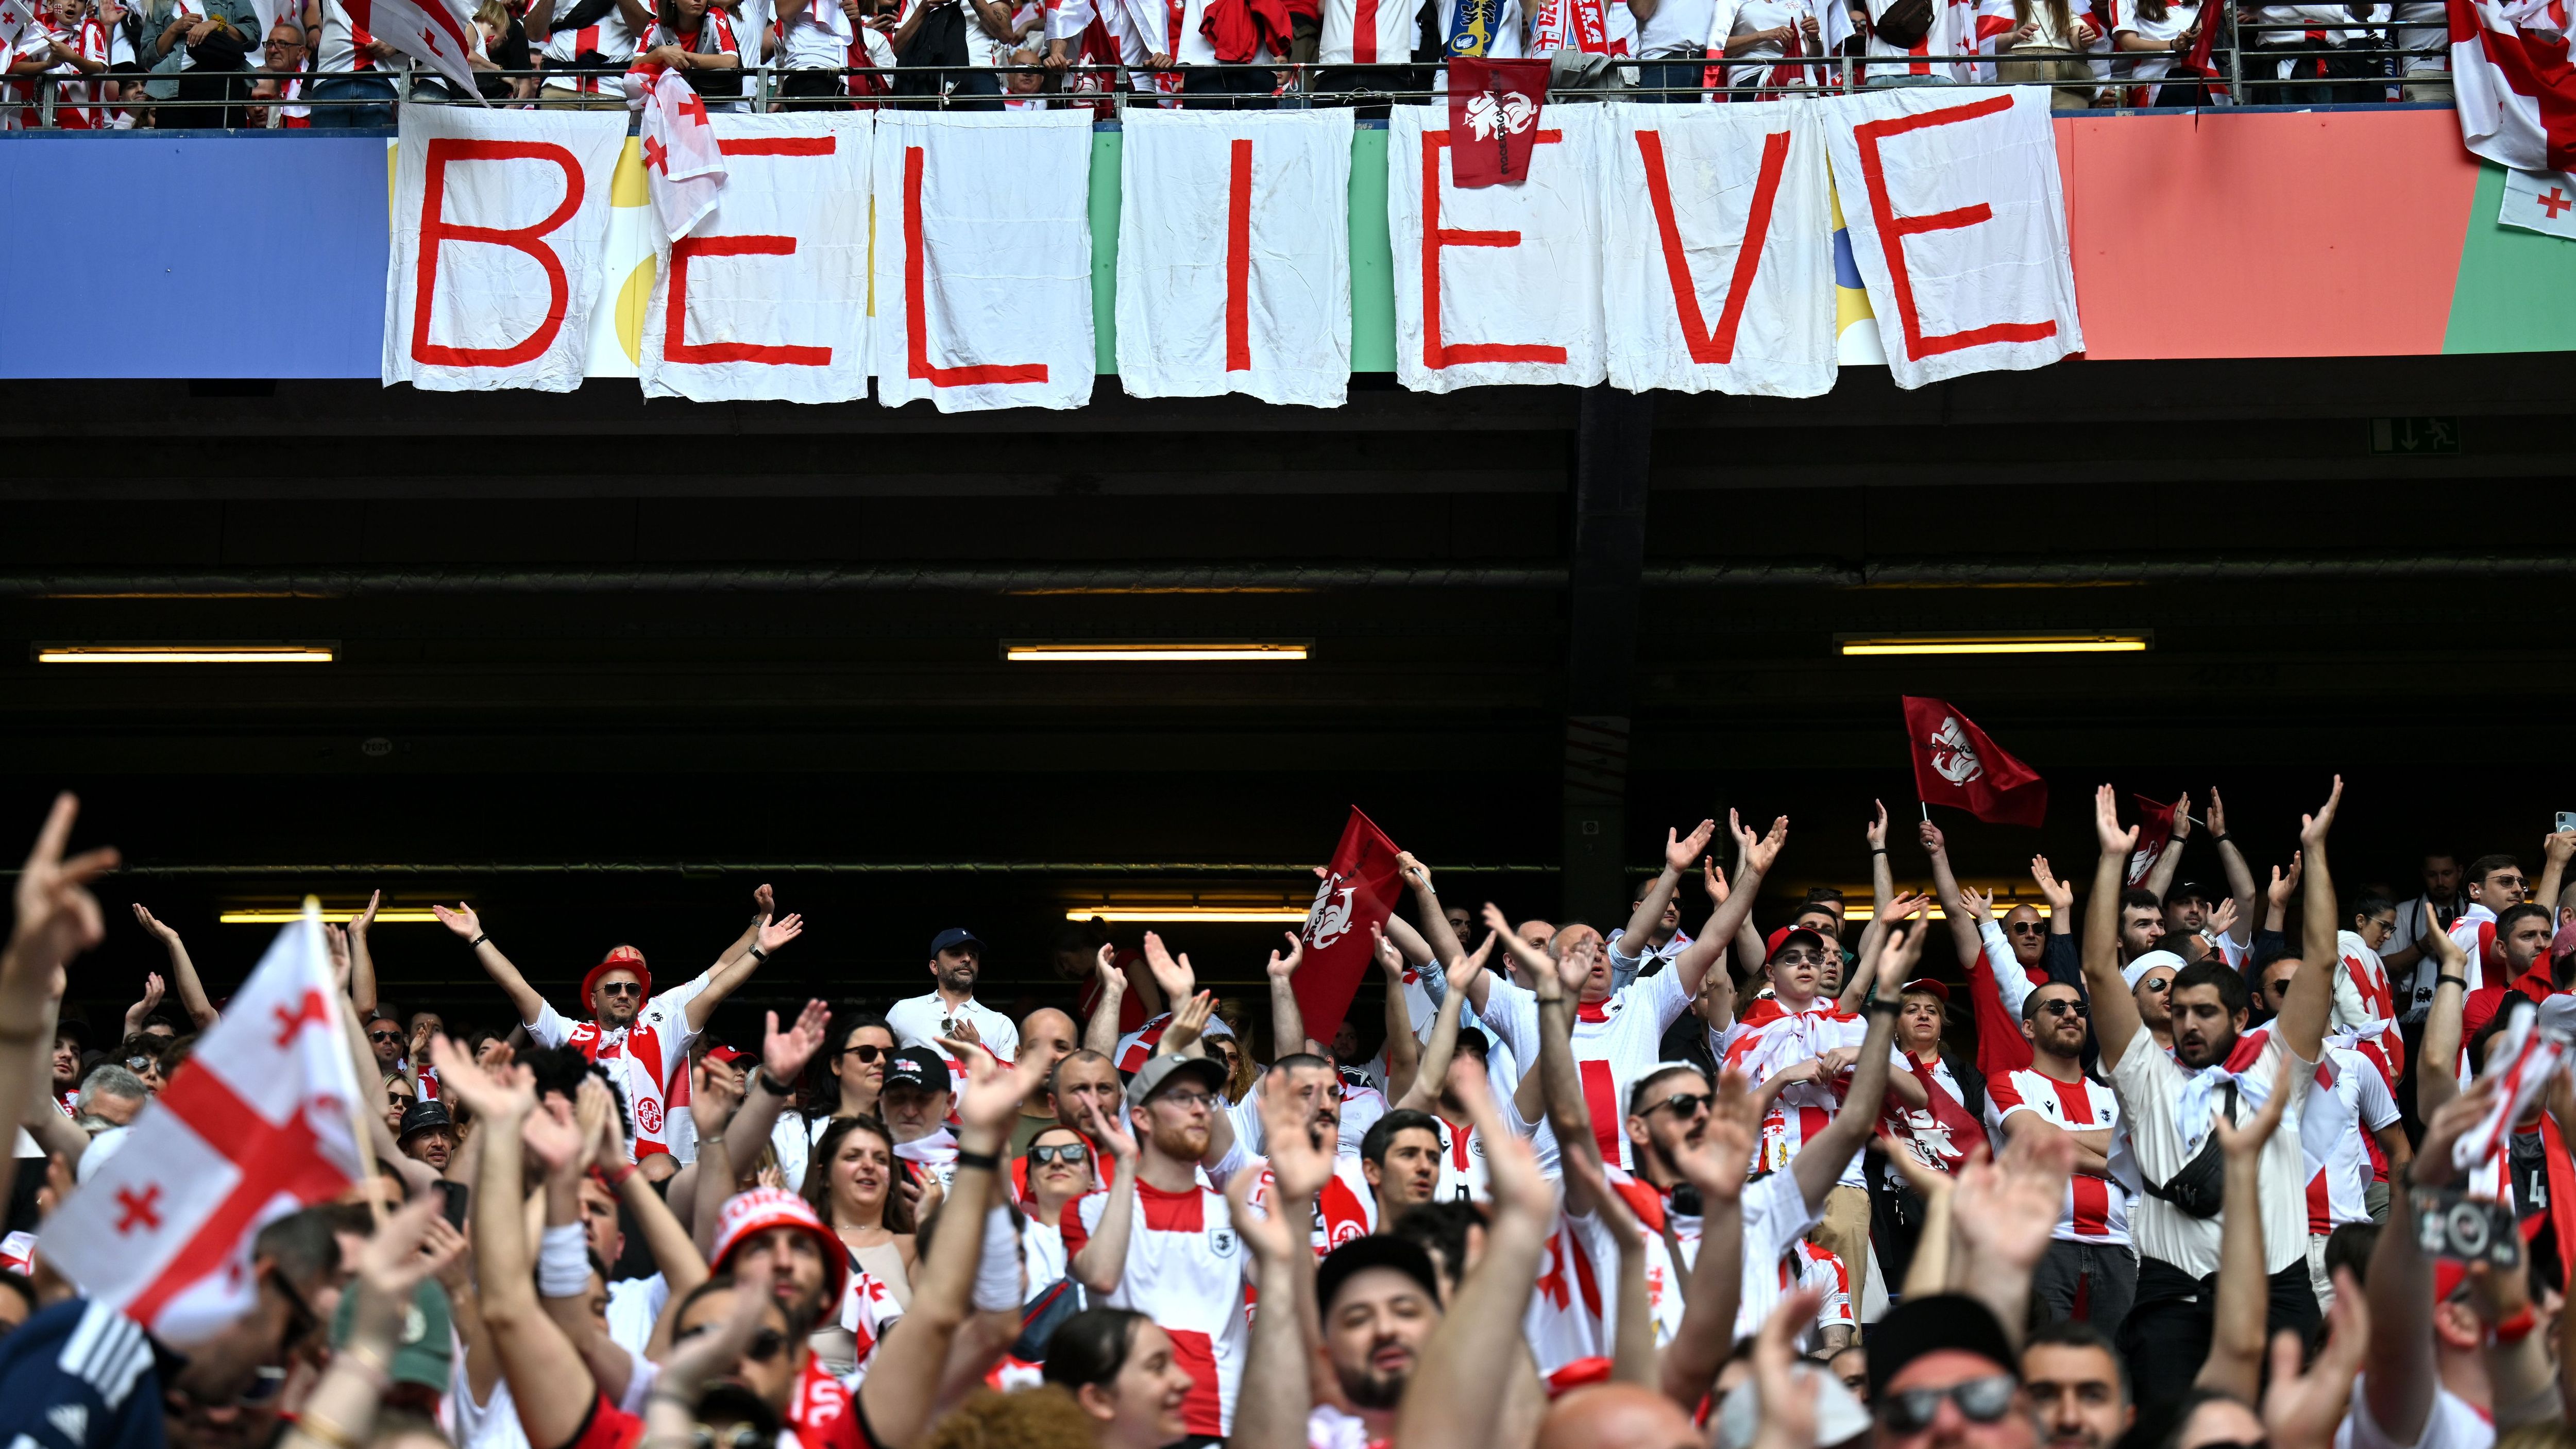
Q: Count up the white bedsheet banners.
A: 7